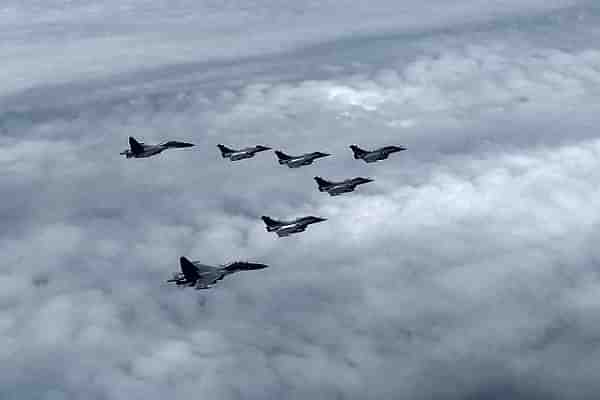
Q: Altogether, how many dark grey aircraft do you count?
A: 7